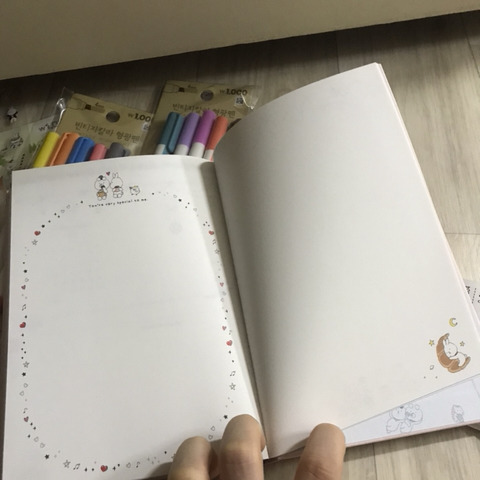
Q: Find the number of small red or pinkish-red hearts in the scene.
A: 10